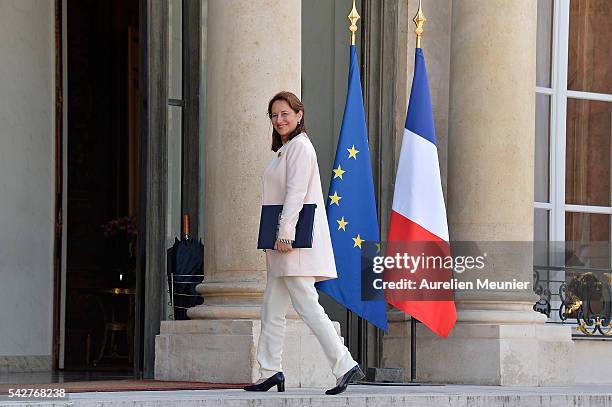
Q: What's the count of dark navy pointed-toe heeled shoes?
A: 2